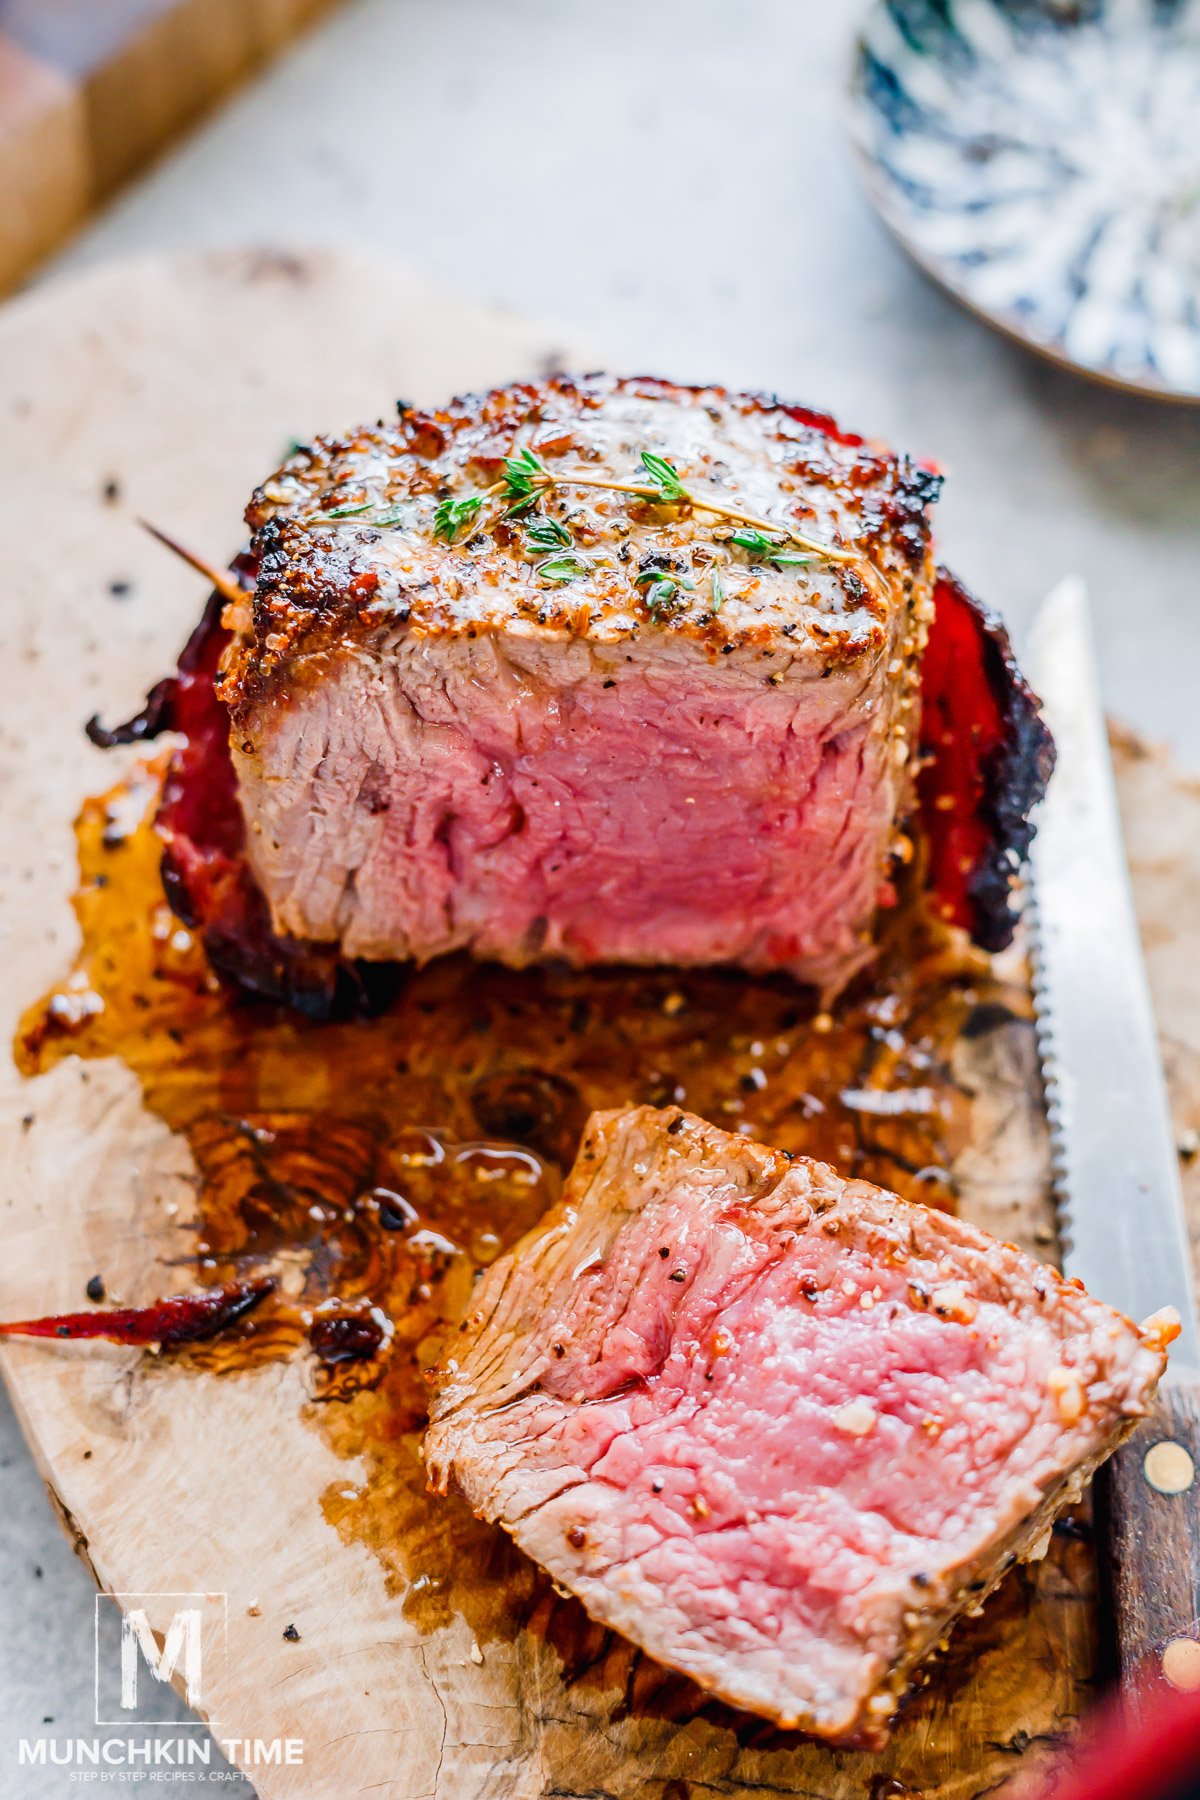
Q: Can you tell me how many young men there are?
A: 0